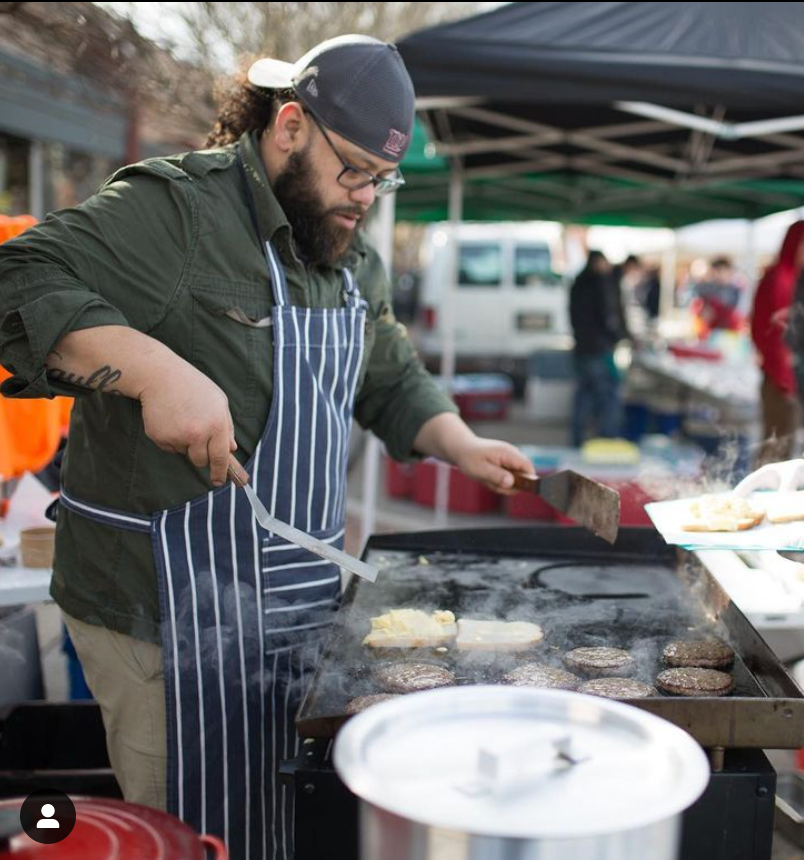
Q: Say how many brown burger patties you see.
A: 7